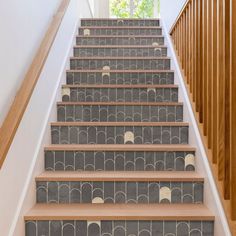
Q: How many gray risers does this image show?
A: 12